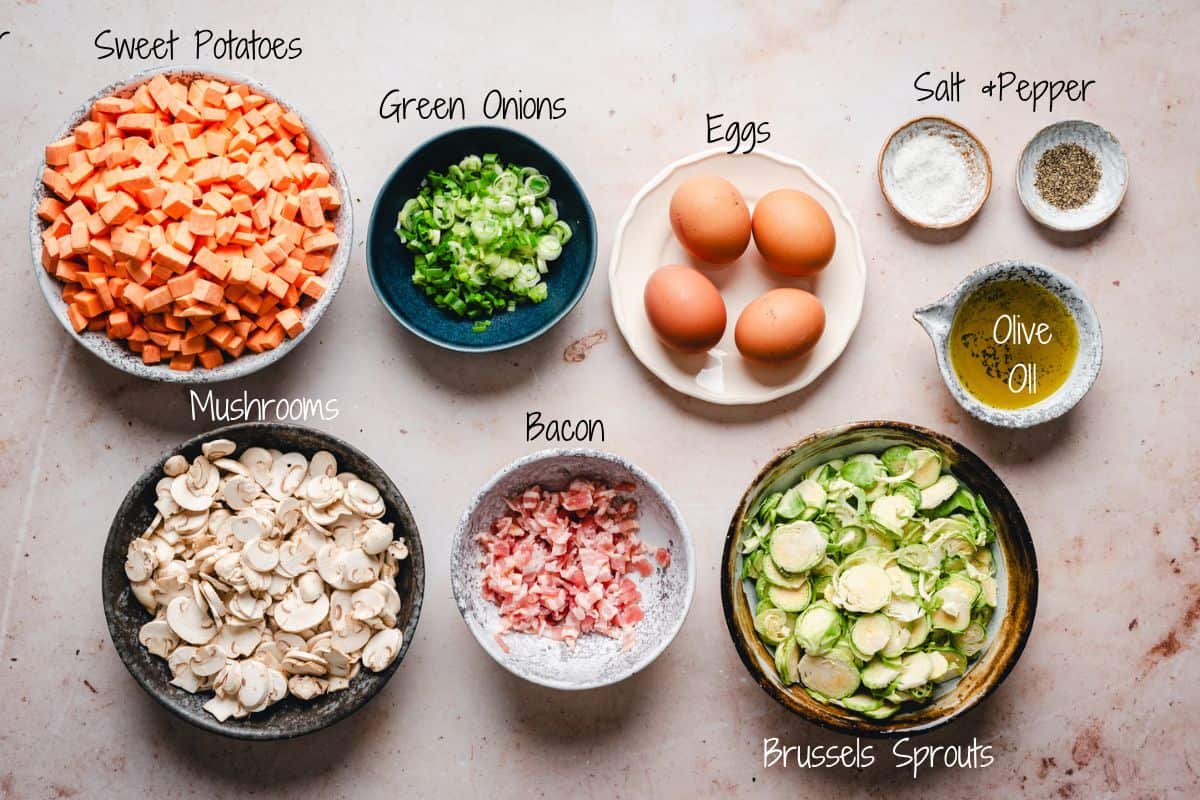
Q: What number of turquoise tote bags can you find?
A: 0